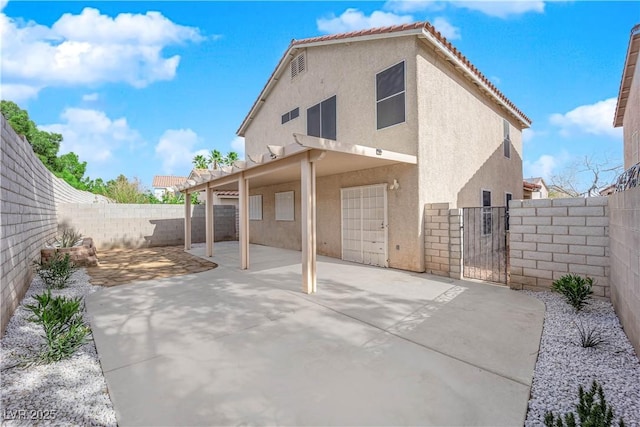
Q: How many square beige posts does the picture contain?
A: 4